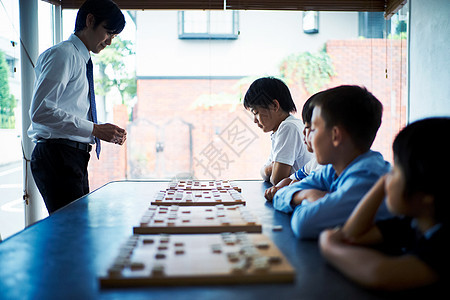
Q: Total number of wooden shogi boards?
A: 4